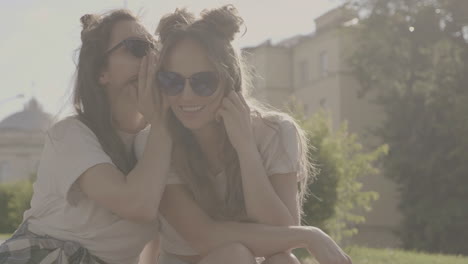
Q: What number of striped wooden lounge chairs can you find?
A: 0